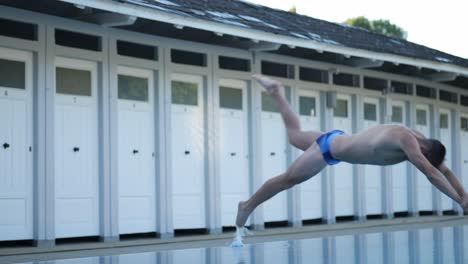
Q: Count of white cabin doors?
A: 13